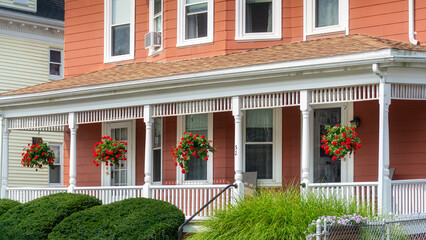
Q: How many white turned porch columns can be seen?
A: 6